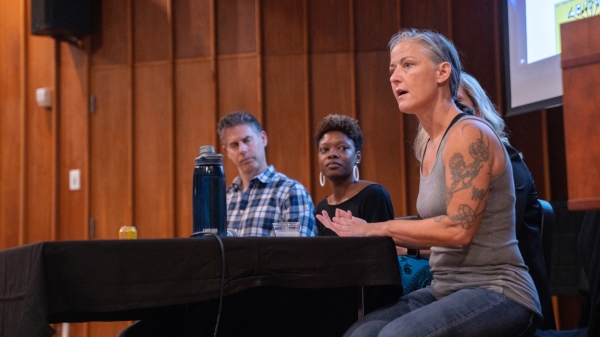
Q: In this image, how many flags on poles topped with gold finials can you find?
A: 0